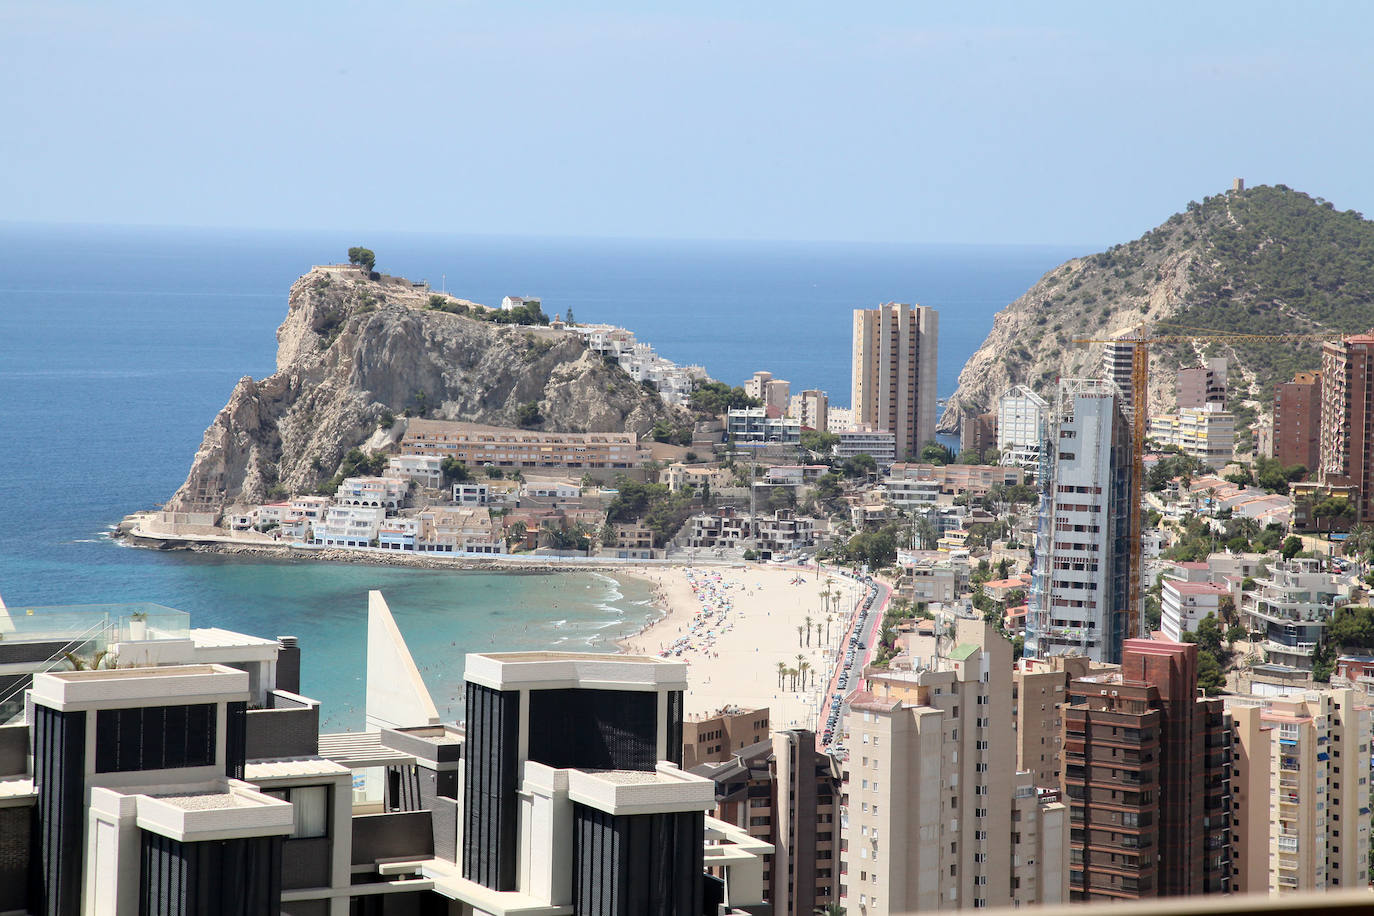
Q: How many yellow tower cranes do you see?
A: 1